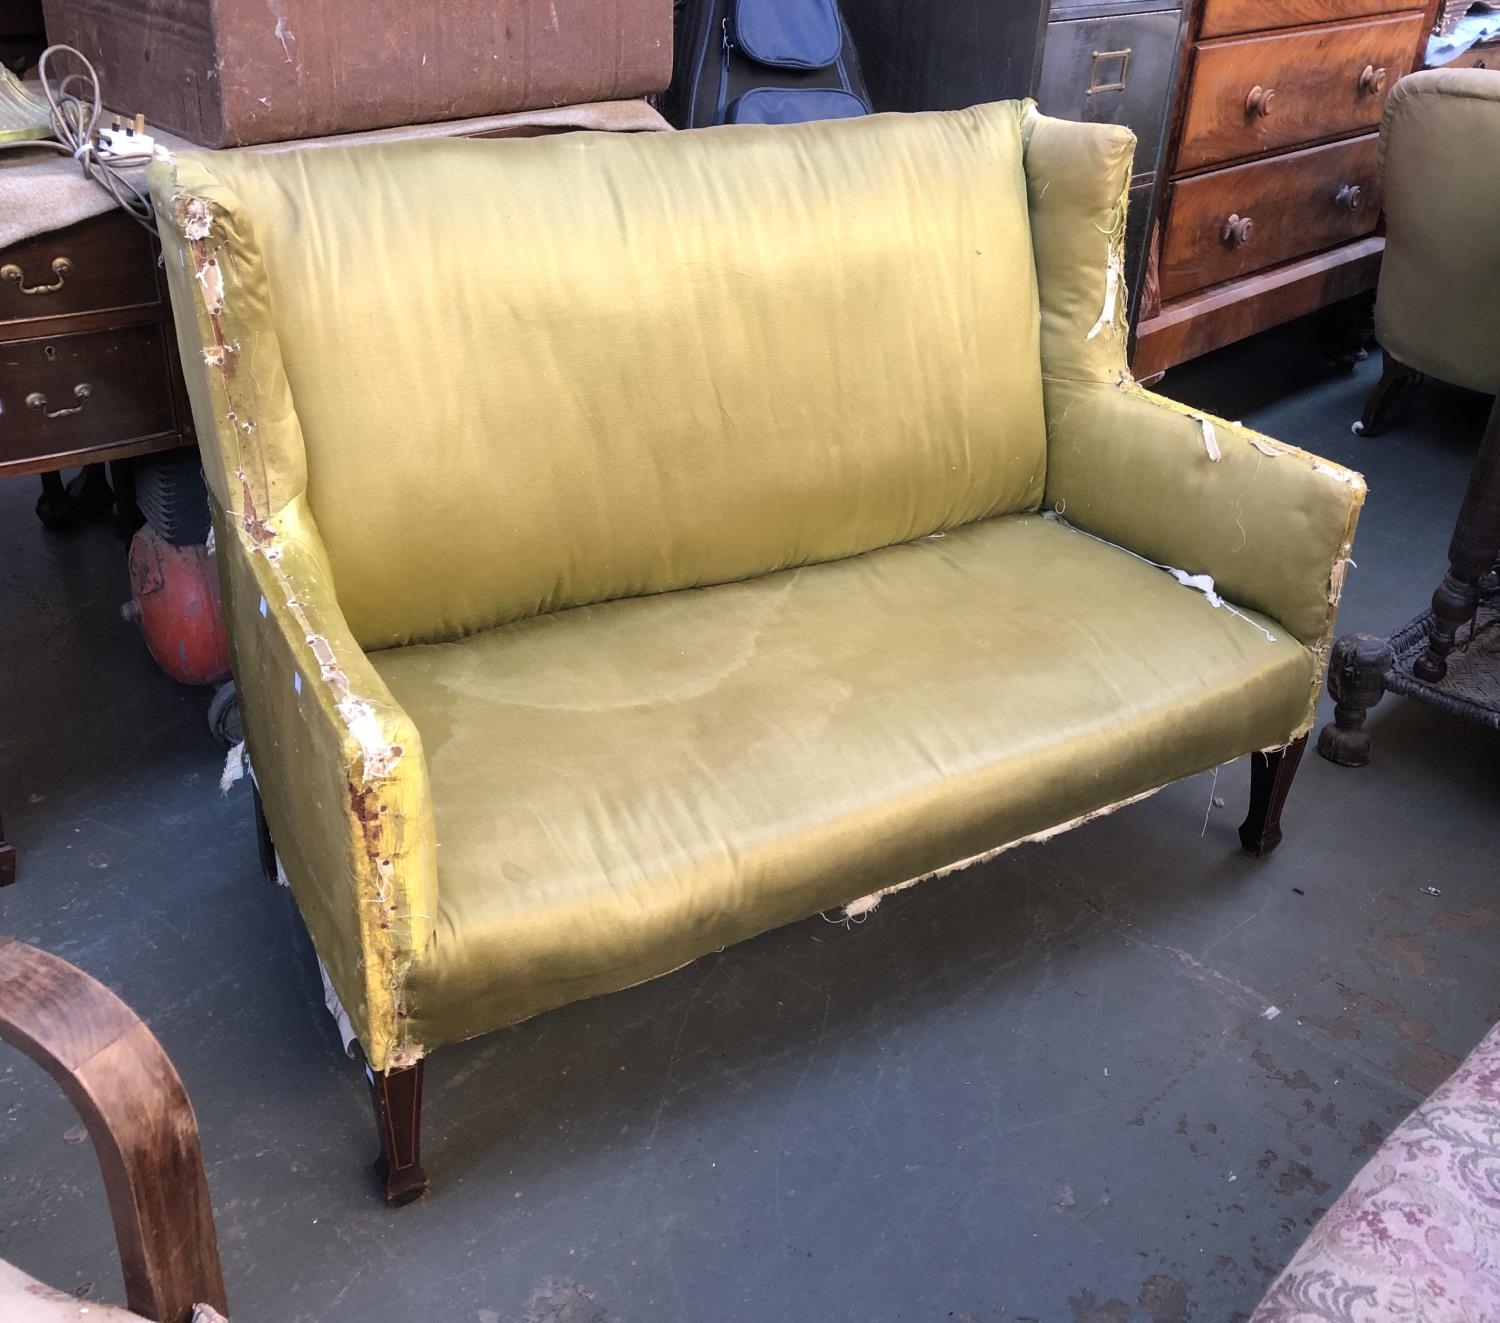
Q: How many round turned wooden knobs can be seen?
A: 4